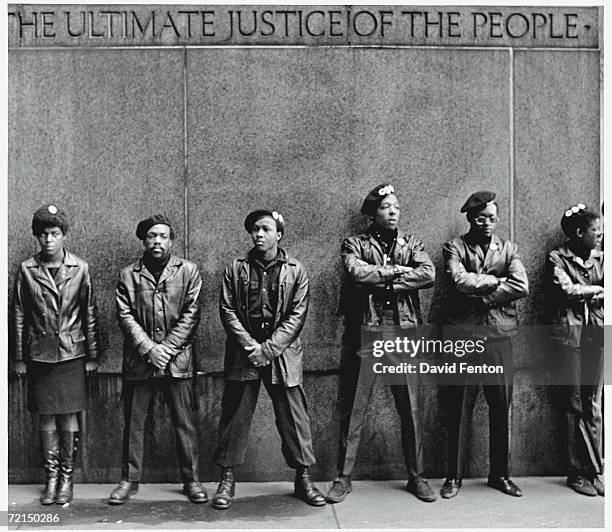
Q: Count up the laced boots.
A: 2